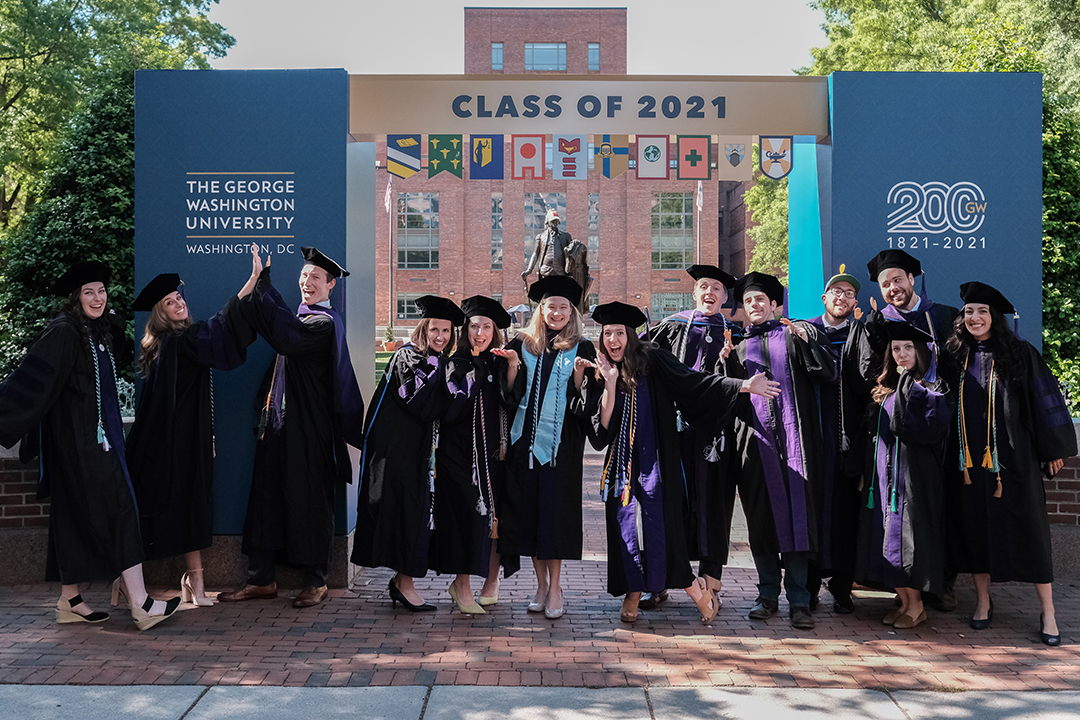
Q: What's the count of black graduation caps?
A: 12